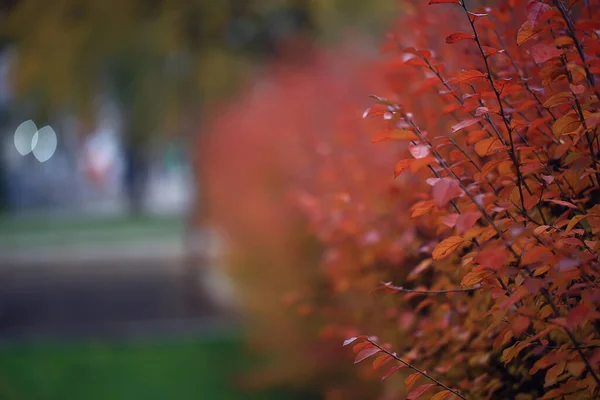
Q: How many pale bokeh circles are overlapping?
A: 2